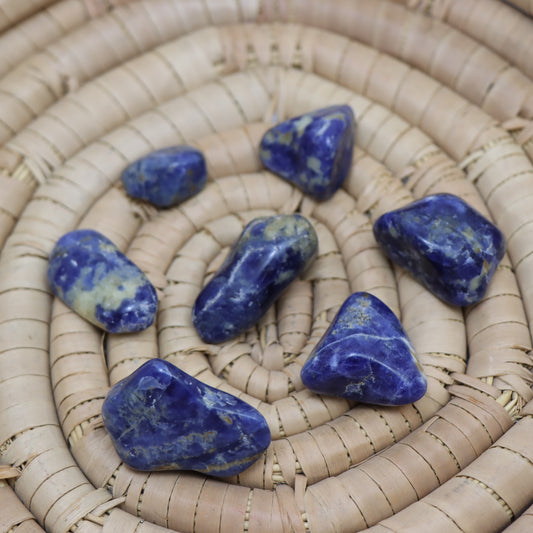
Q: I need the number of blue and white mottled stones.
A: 7